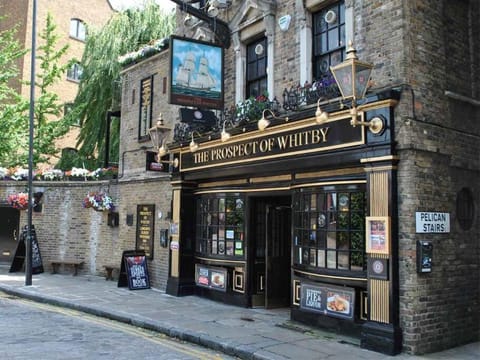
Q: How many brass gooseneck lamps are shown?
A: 5